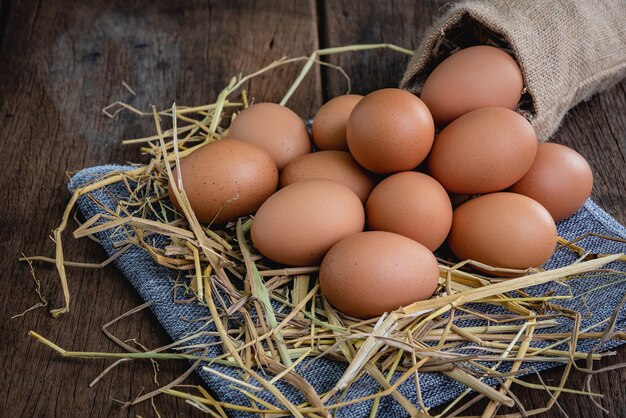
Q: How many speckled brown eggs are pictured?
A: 12